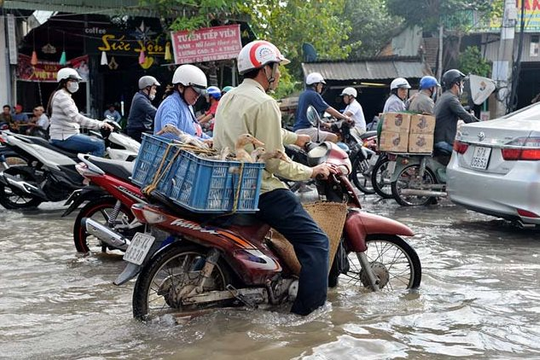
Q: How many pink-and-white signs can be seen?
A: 1